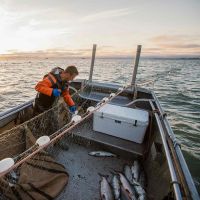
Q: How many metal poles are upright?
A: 2